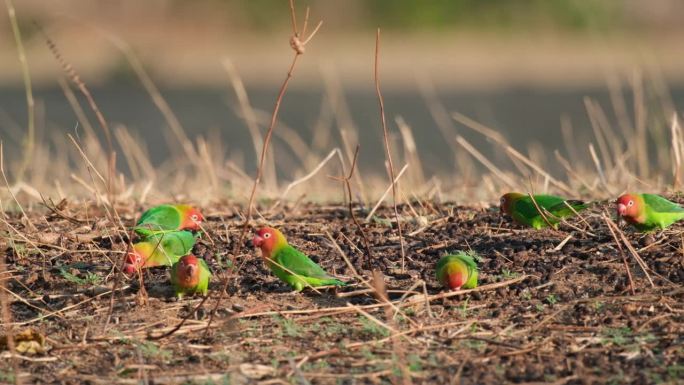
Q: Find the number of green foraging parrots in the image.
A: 7